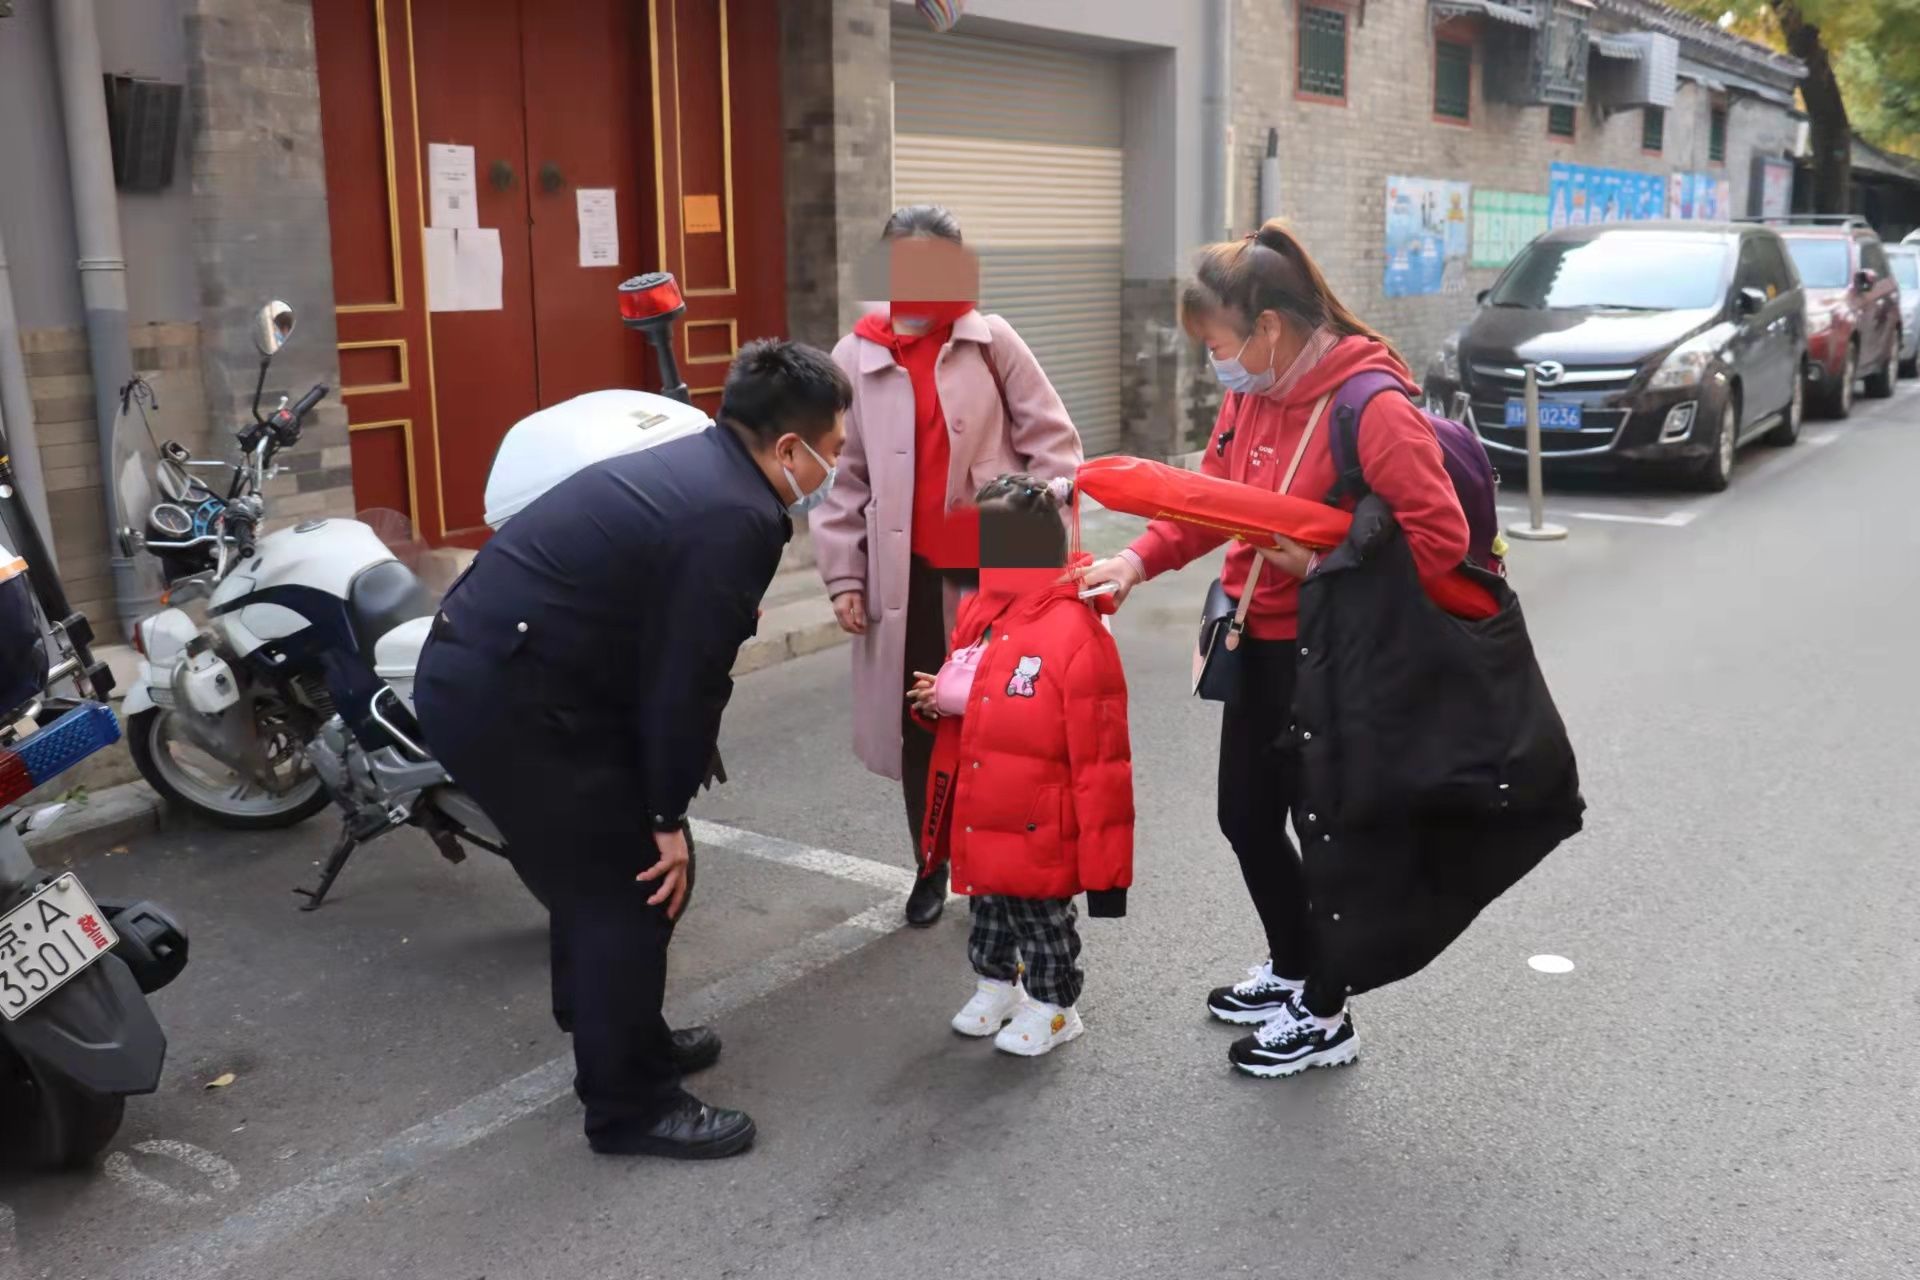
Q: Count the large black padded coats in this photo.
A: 1